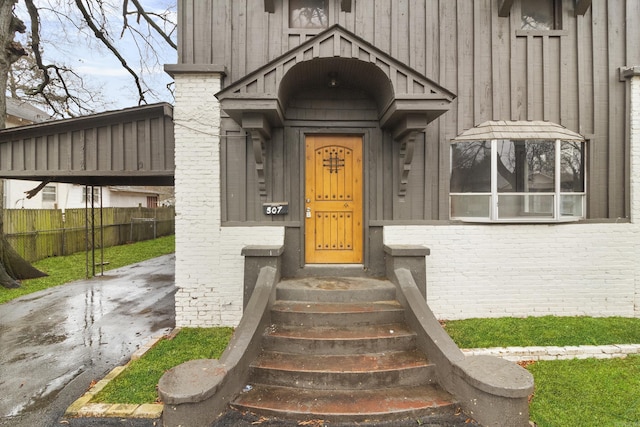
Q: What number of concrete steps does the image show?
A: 5